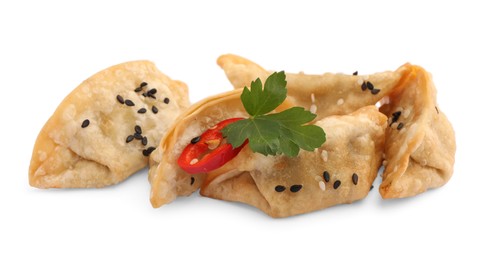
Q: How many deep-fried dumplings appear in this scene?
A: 5